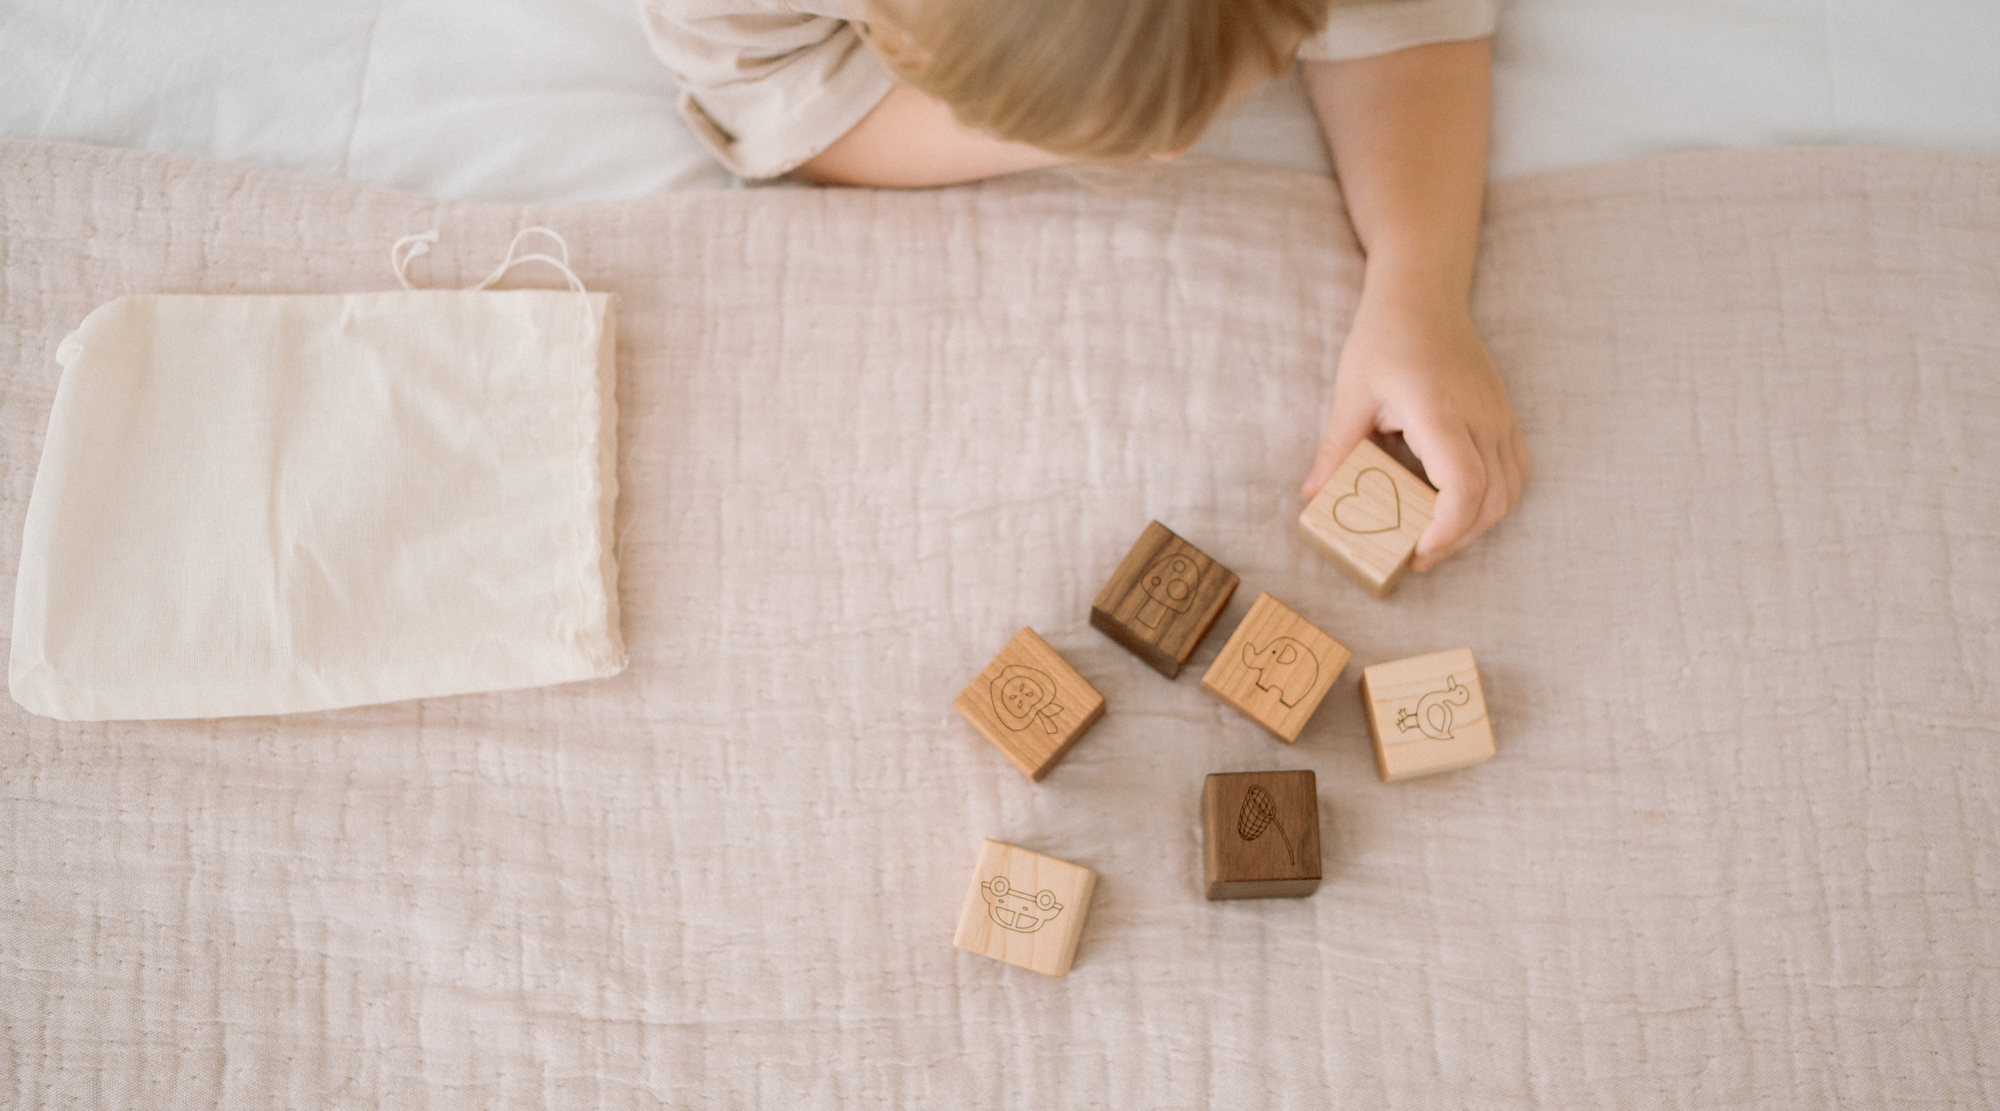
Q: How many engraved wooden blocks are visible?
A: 7